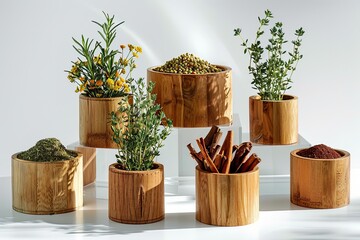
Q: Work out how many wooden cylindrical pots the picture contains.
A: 7